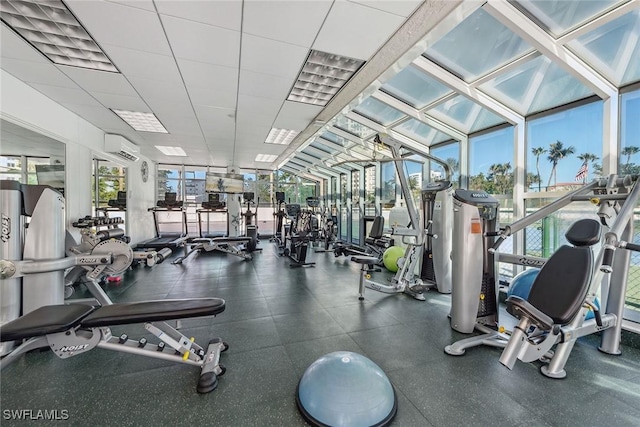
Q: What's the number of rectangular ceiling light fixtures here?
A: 6